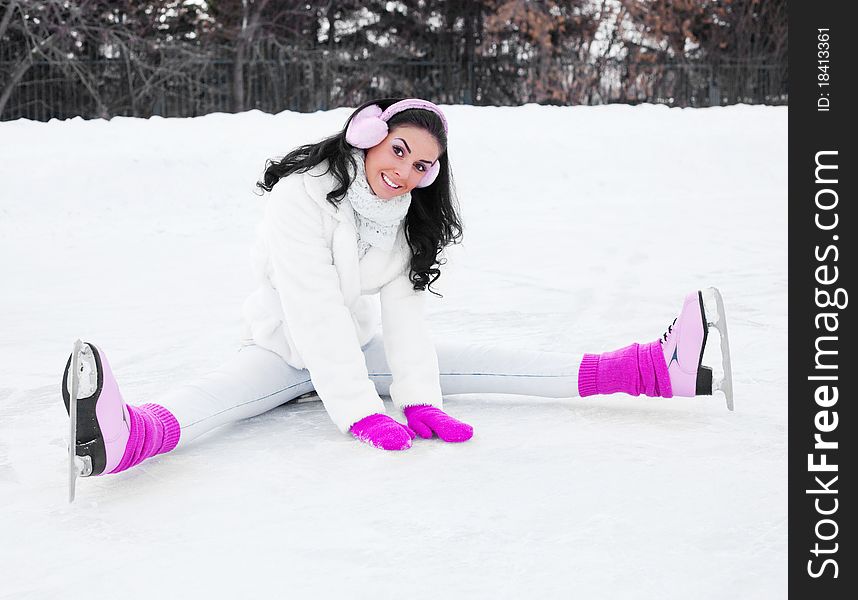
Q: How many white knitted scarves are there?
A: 1